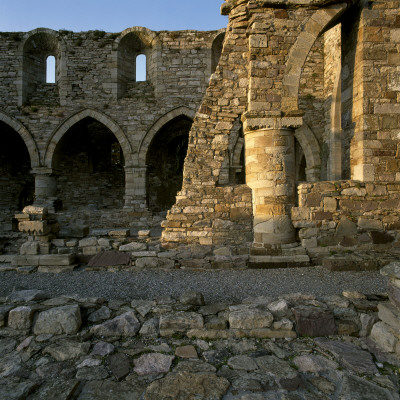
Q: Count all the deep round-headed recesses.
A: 3